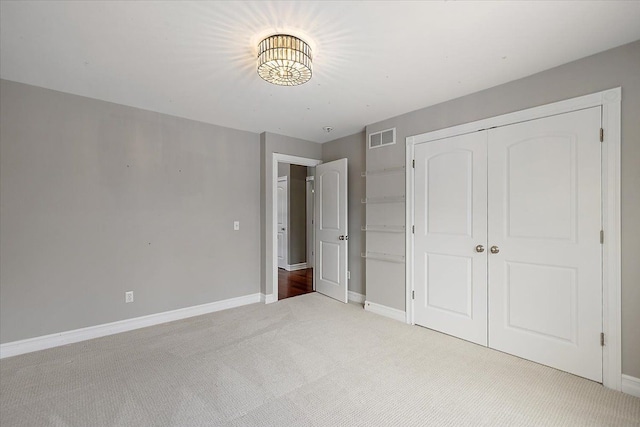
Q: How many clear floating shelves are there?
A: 4